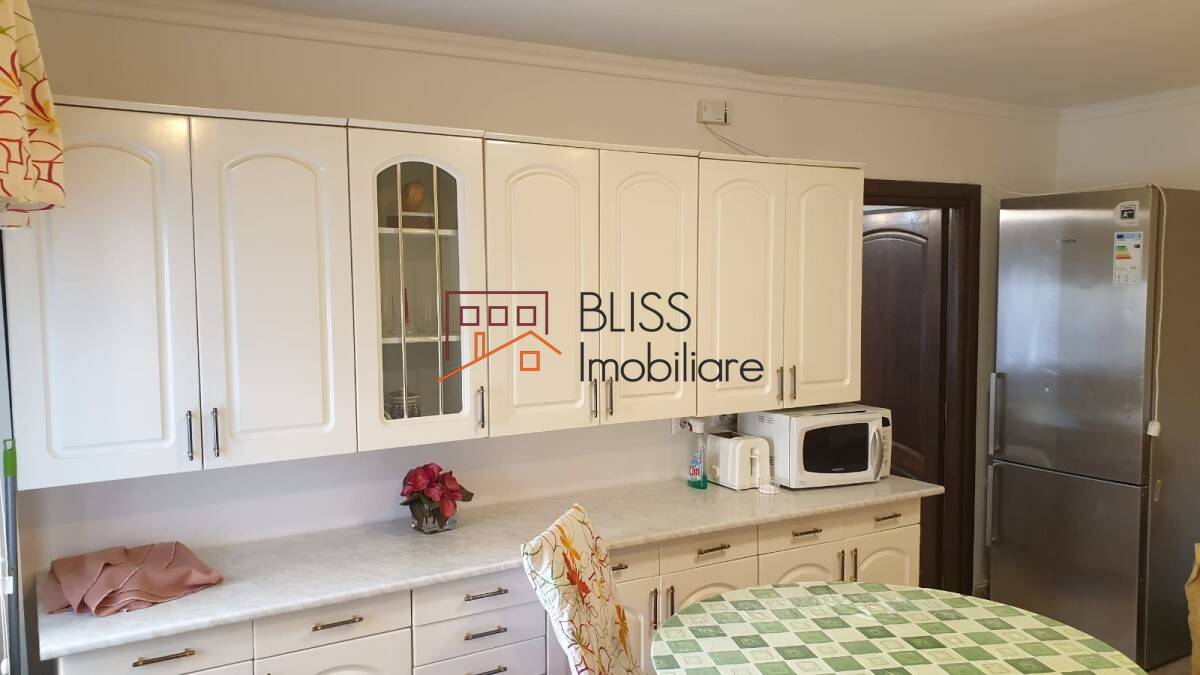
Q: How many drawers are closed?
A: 9